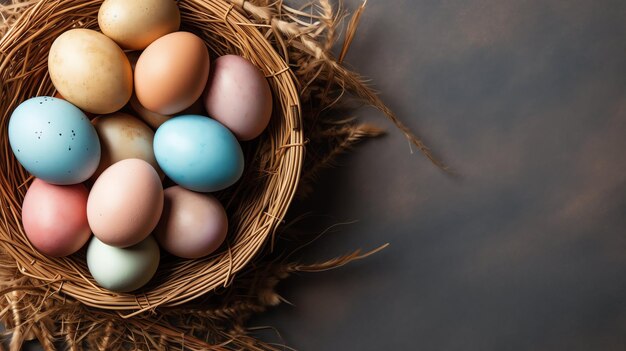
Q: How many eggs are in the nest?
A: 12